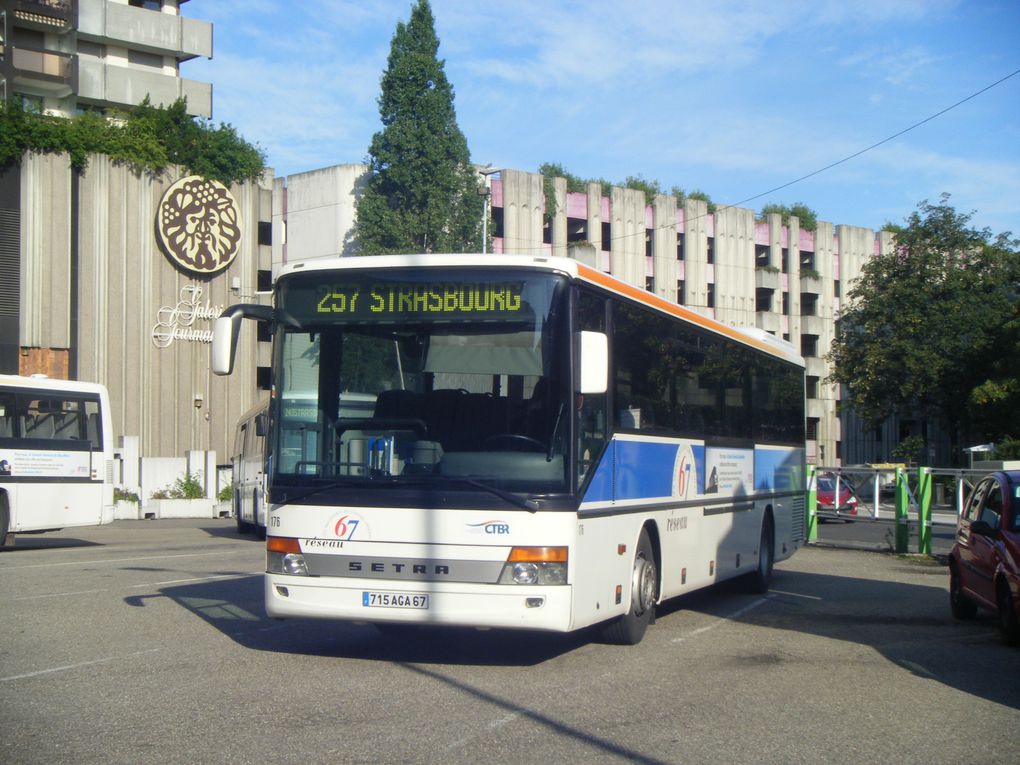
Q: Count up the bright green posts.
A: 3